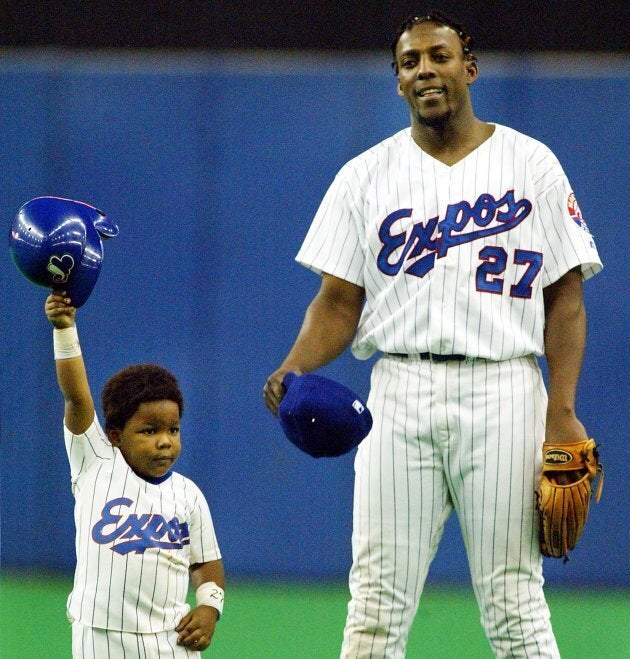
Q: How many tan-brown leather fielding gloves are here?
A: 1